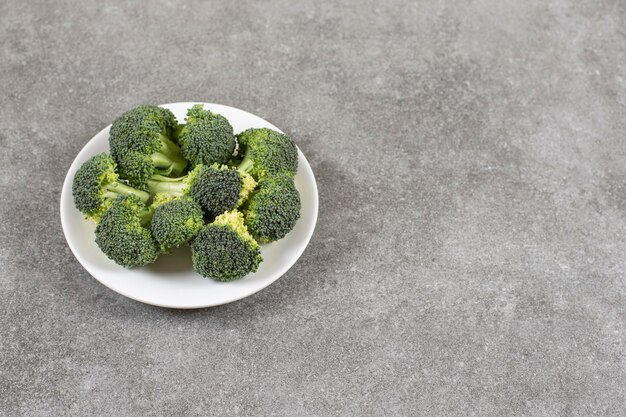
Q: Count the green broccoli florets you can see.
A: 9